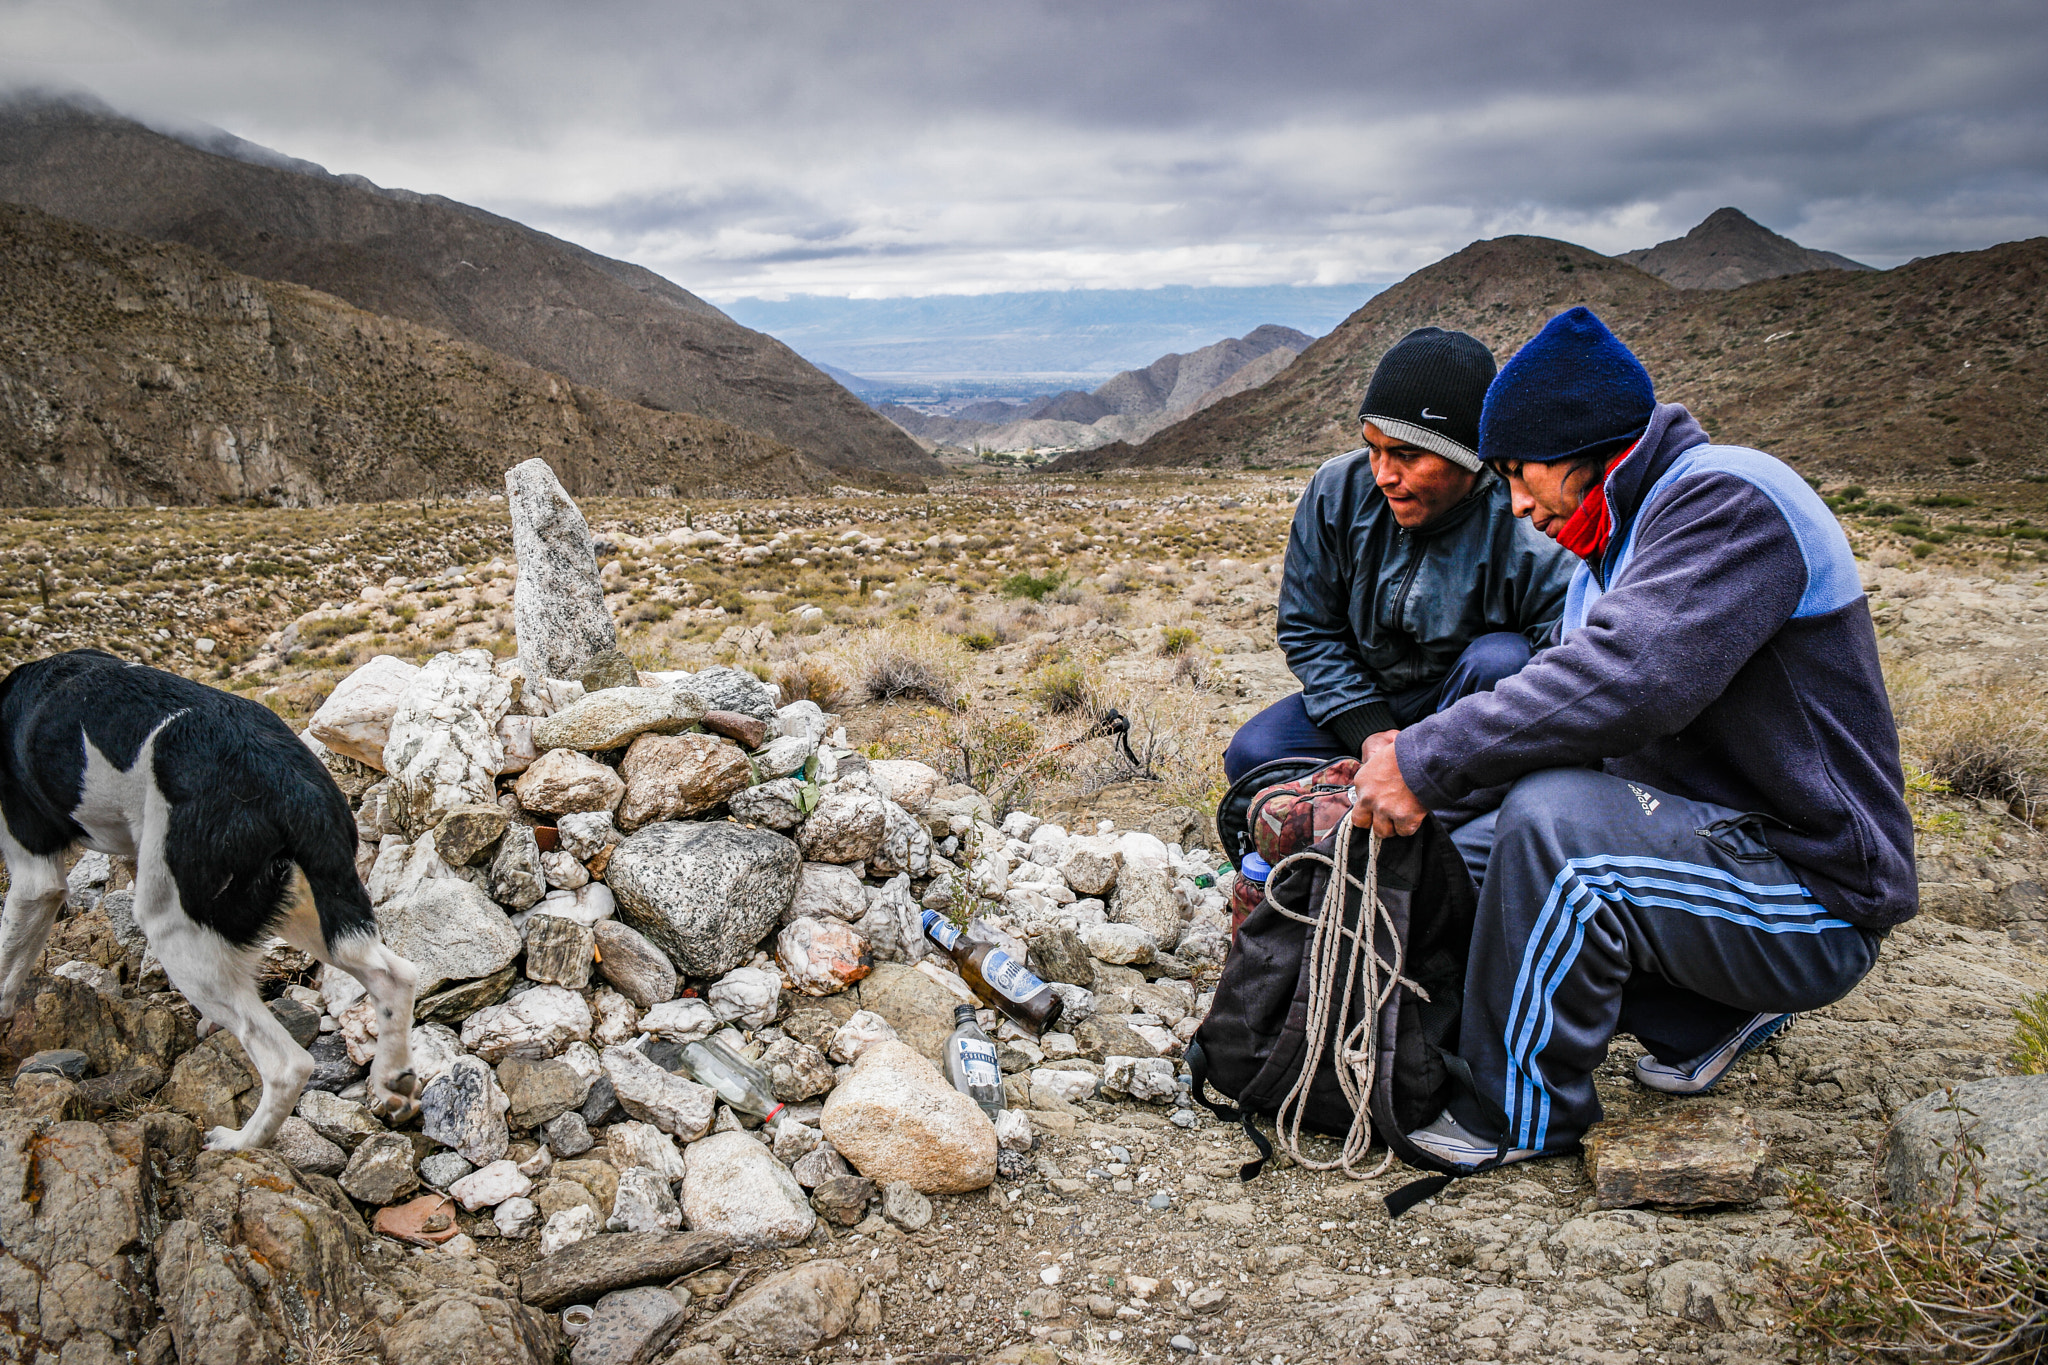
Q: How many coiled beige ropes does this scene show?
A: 1